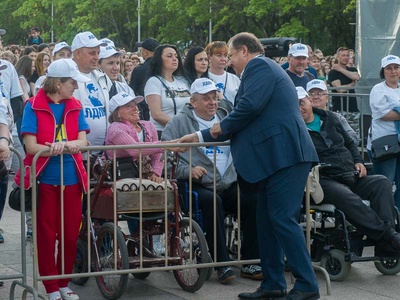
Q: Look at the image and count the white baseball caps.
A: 11